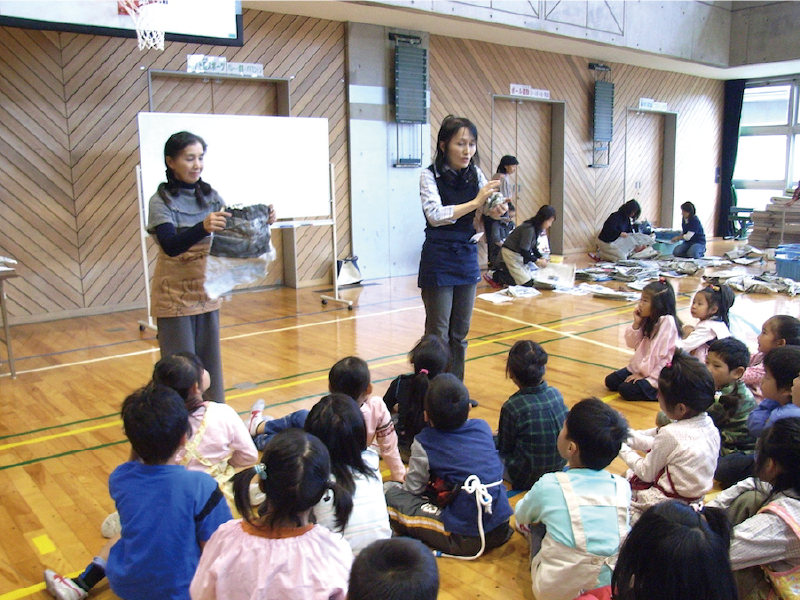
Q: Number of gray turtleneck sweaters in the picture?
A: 1